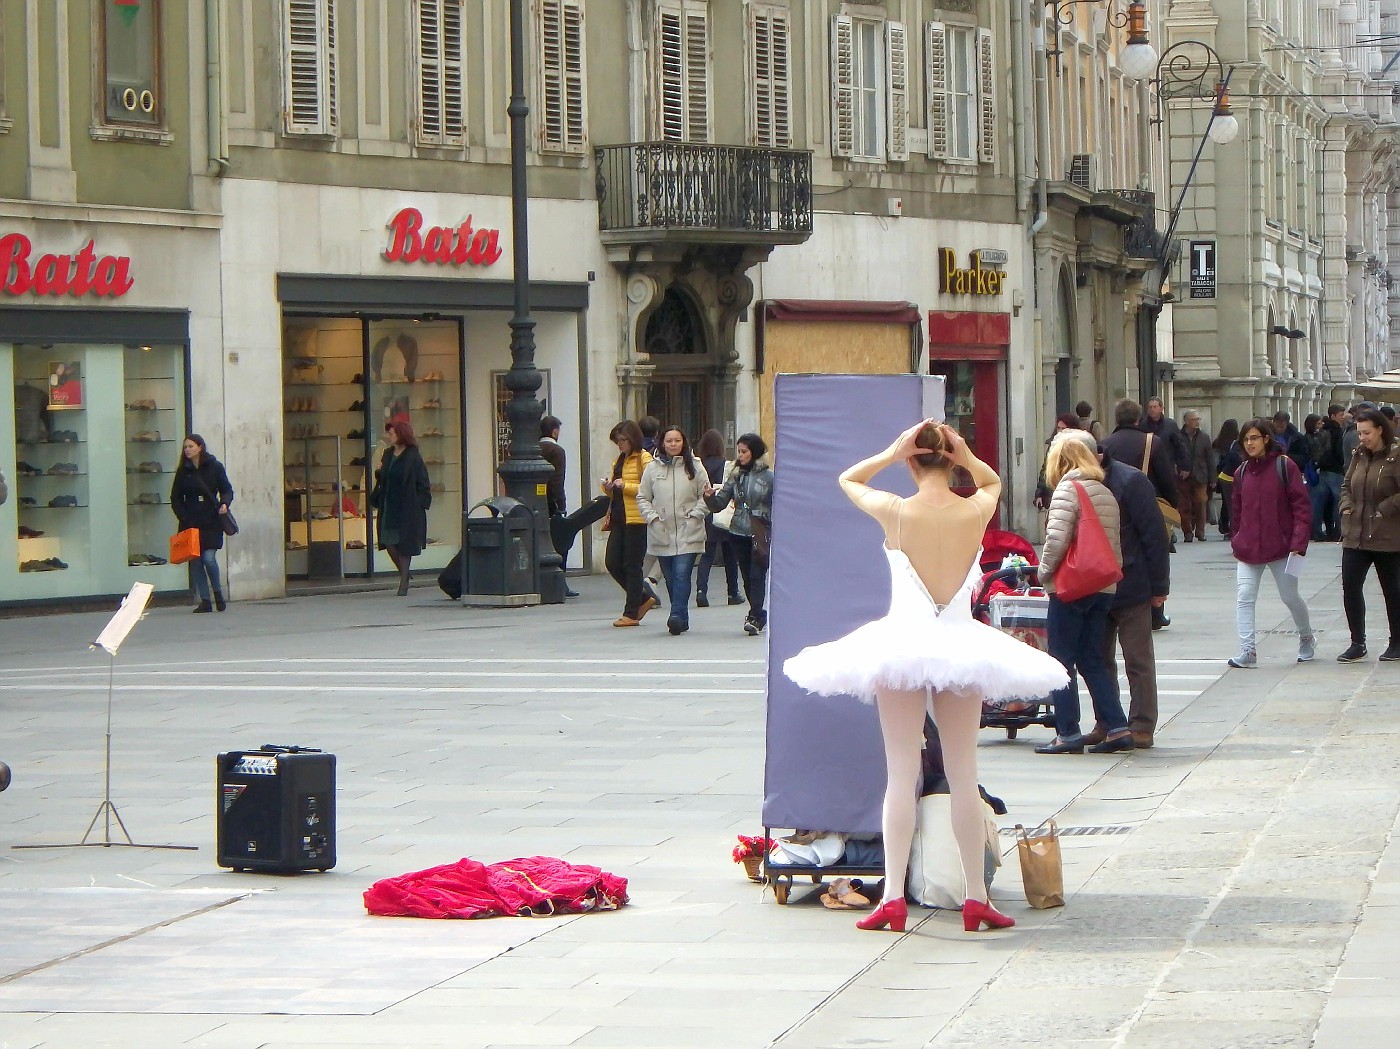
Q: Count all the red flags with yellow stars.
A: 0